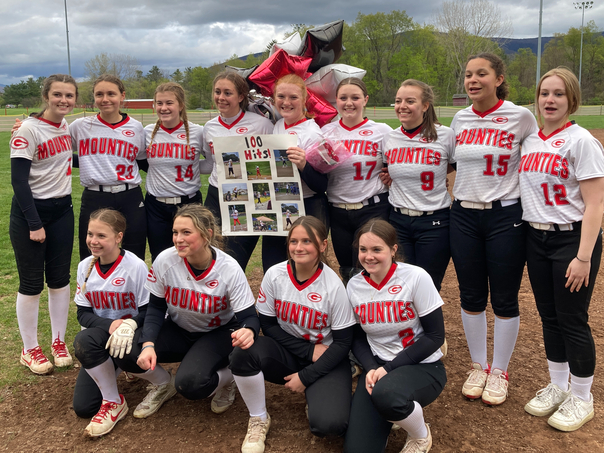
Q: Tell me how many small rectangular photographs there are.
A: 9